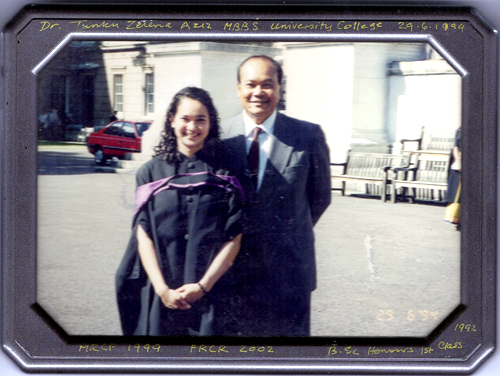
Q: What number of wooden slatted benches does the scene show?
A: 3